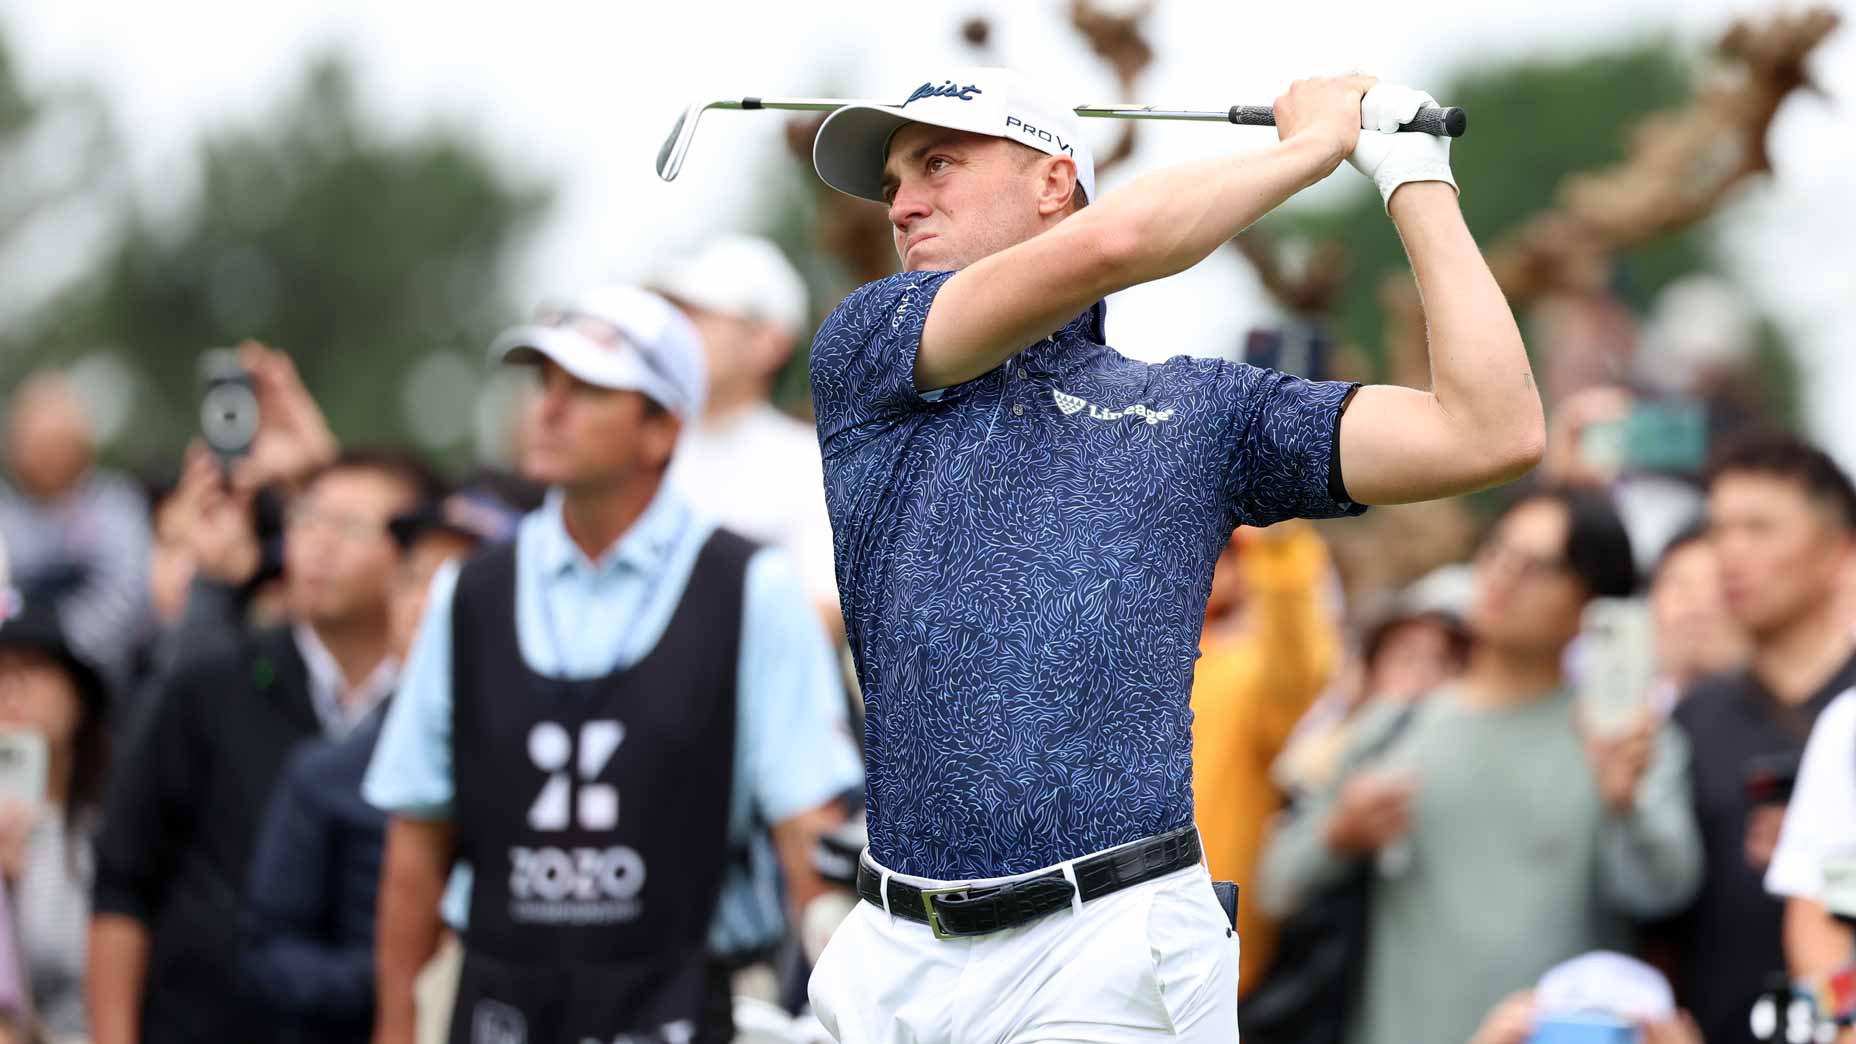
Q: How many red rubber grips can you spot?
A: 0